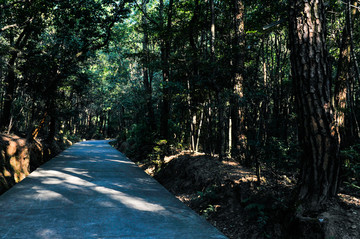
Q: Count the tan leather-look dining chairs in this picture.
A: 0